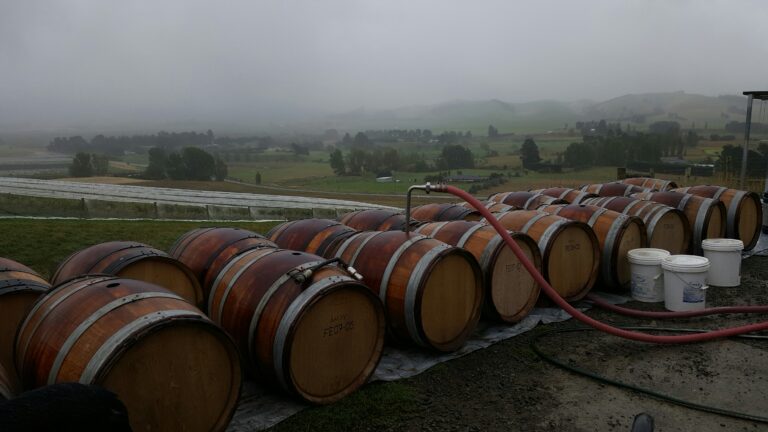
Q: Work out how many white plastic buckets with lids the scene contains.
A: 3